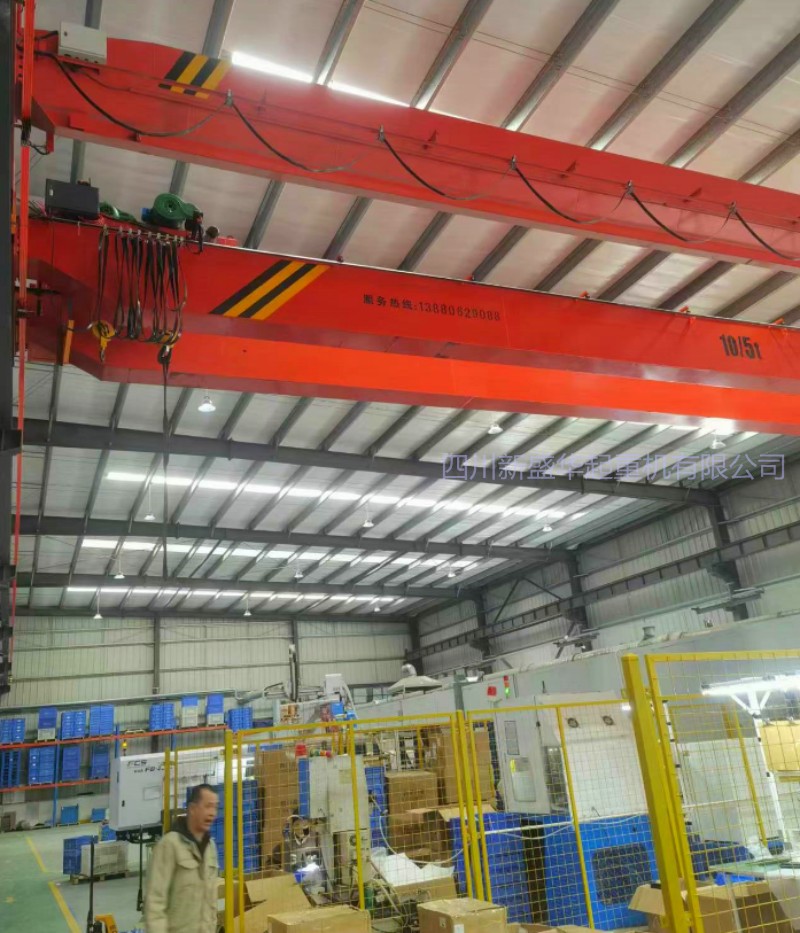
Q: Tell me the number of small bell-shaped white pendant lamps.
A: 12